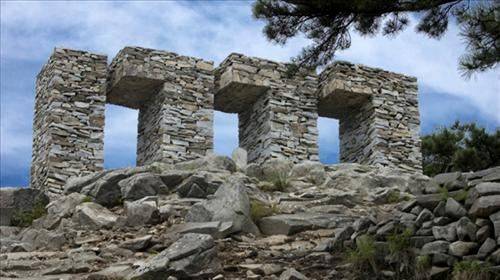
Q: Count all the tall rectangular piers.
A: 4